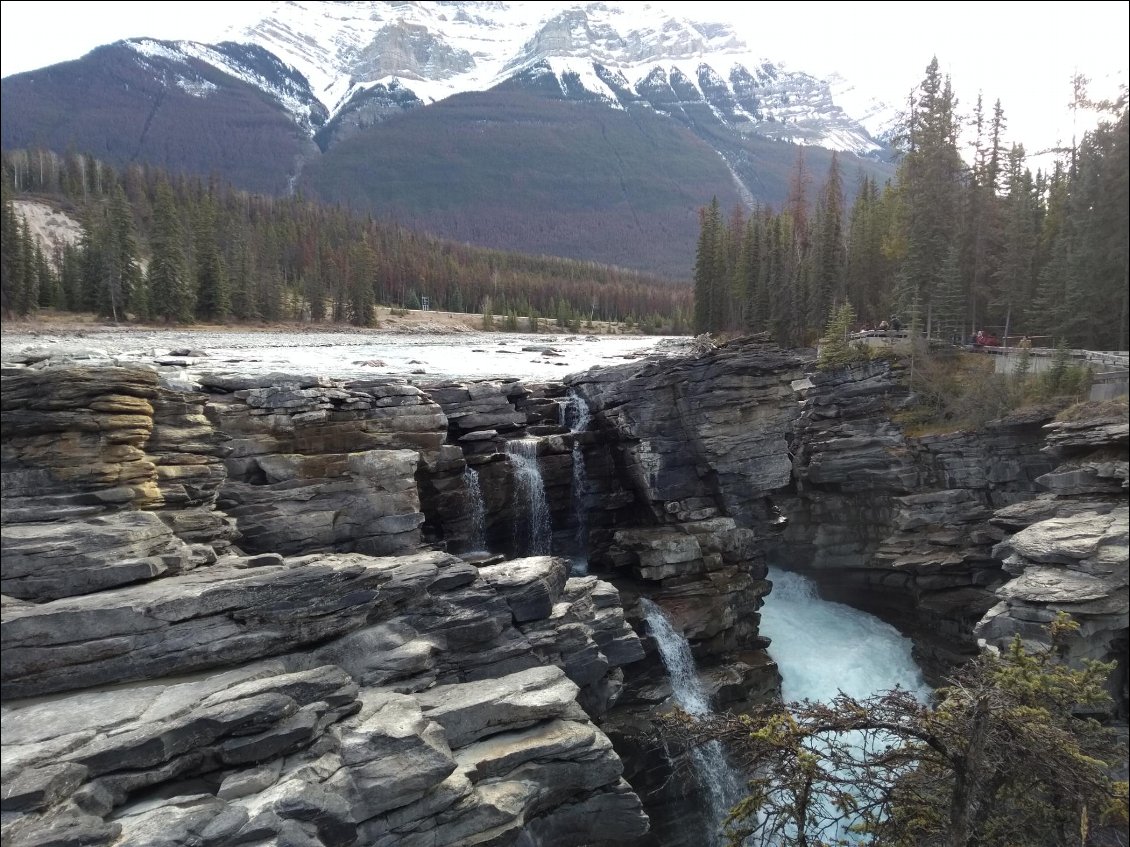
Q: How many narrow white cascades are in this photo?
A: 4